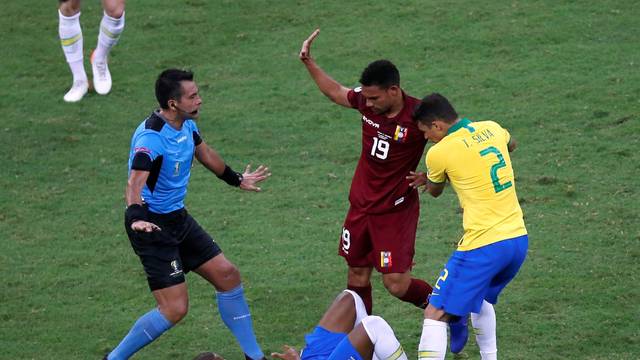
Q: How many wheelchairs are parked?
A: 0